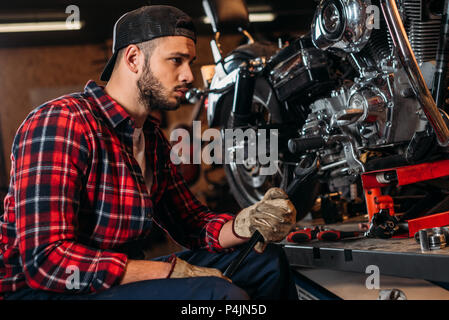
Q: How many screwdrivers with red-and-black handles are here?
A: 2